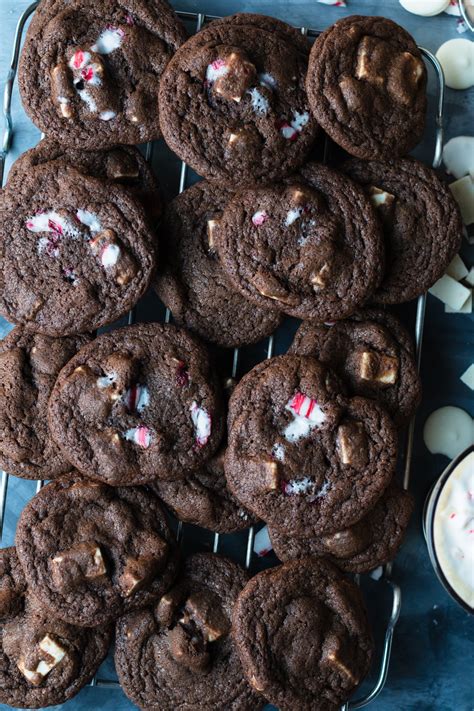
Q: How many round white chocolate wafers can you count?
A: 4